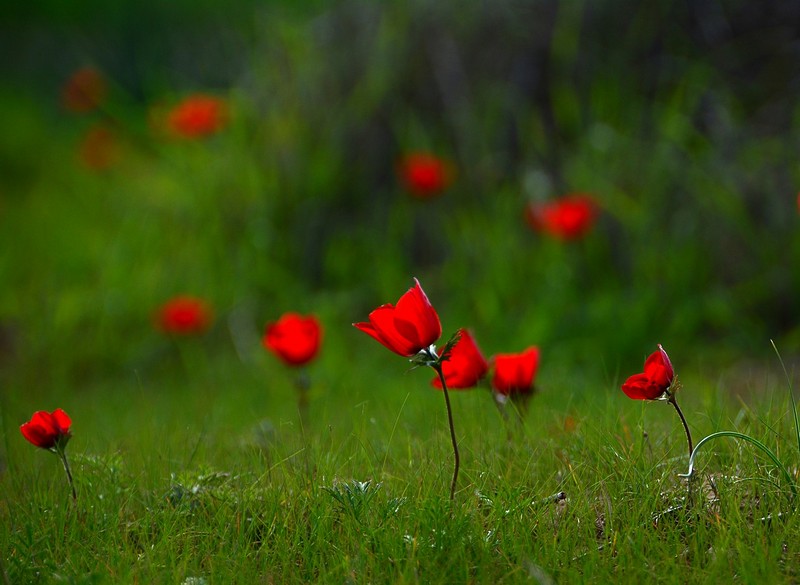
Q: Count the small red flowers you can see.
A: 12